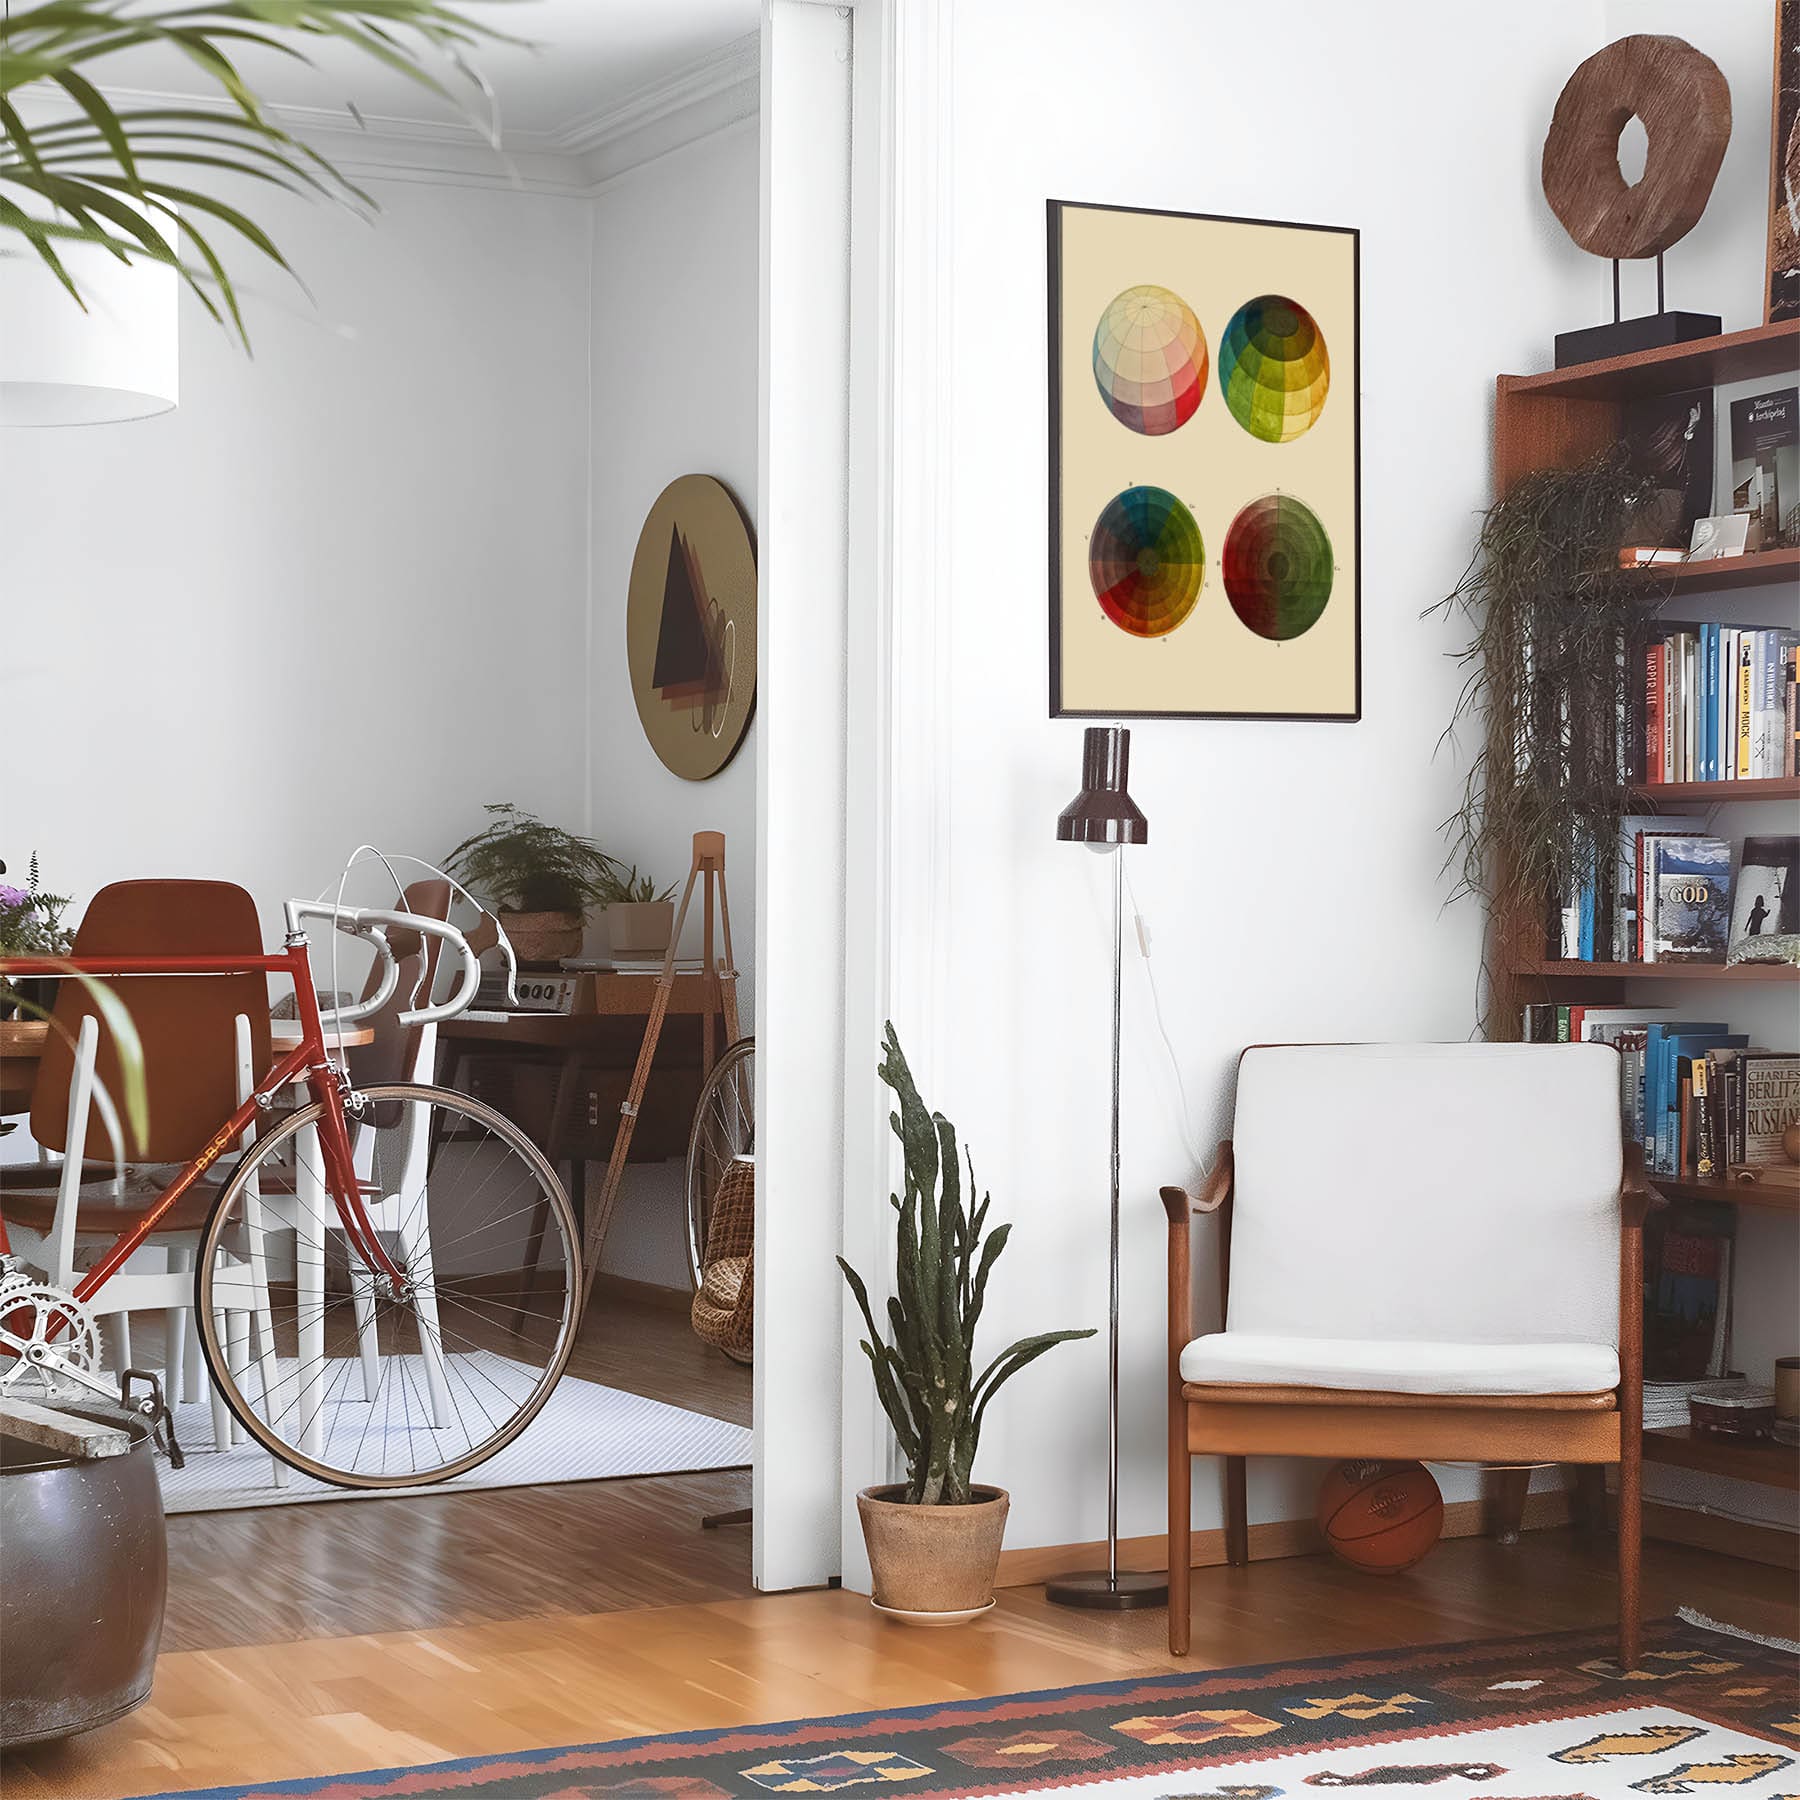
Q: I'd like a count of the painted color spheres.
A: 4